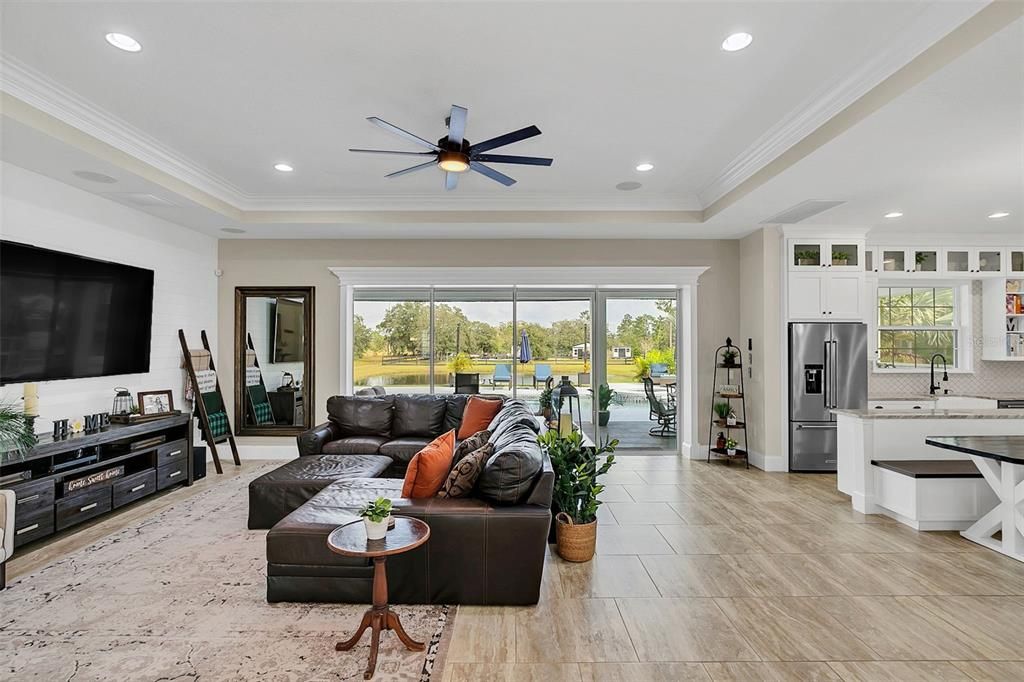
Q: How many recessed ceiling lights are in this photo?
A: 6